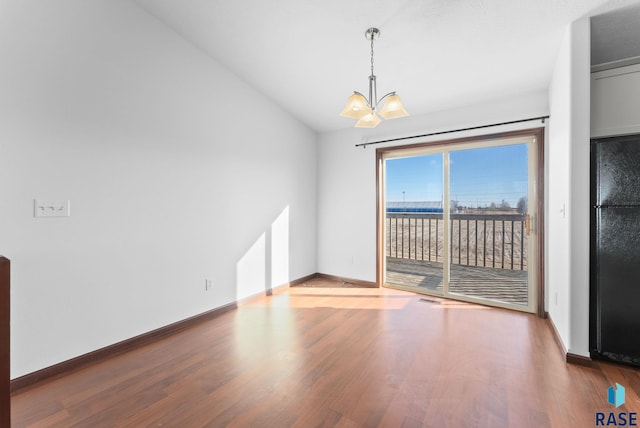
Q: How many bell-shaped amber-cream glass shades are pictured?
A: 3